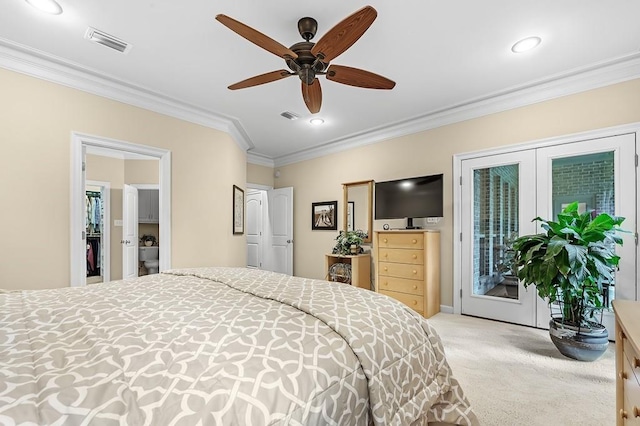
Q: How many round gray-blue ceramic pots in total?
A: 1